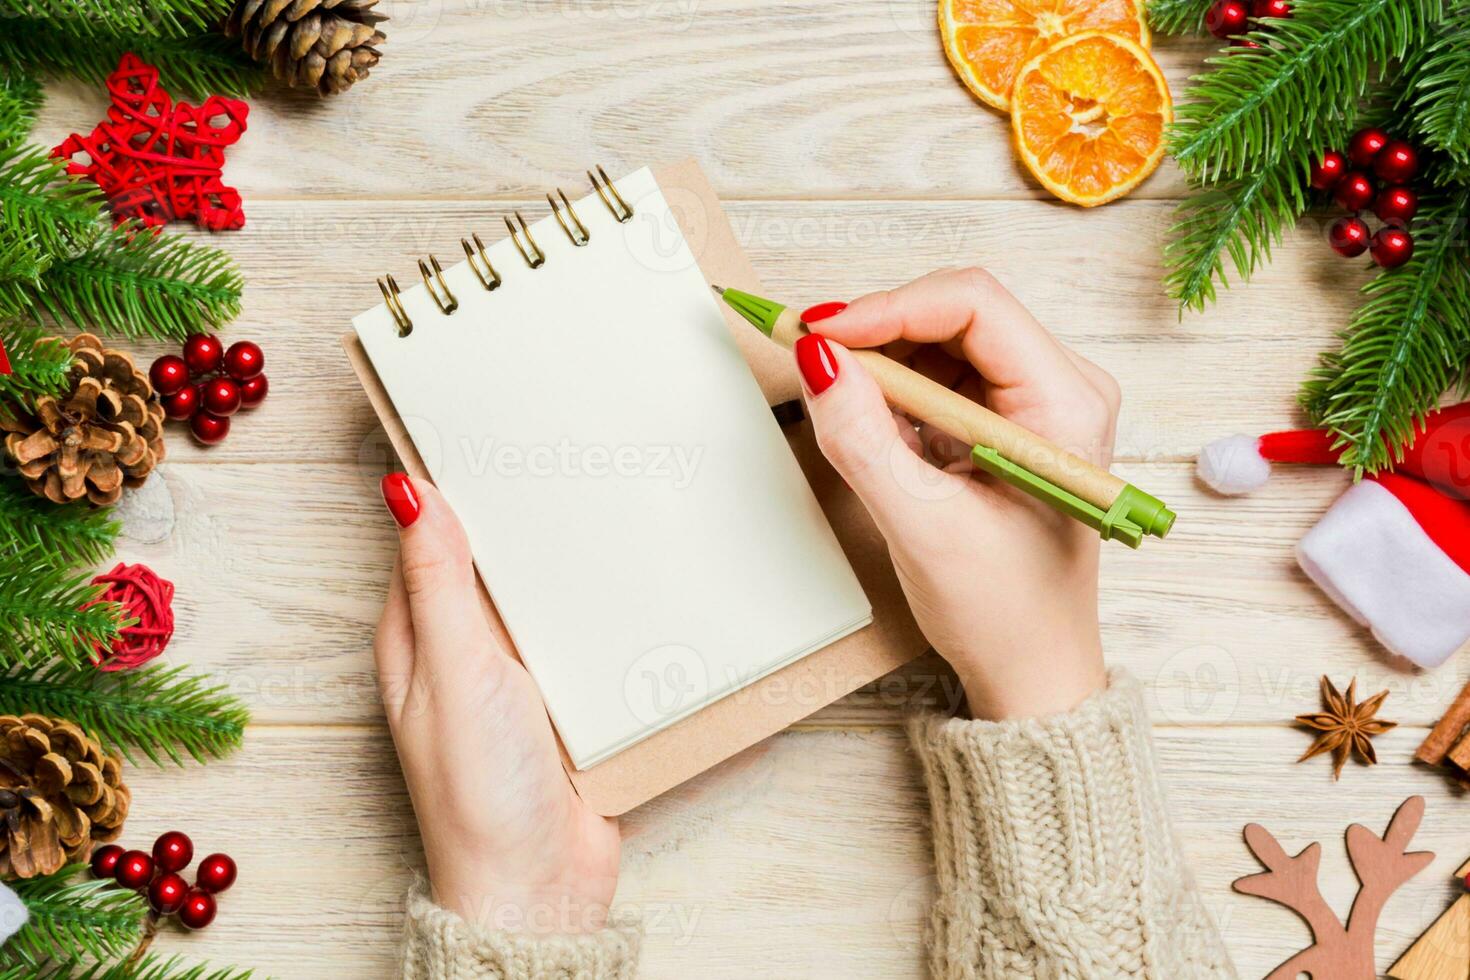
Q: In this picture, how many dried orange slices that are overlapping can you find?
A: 2